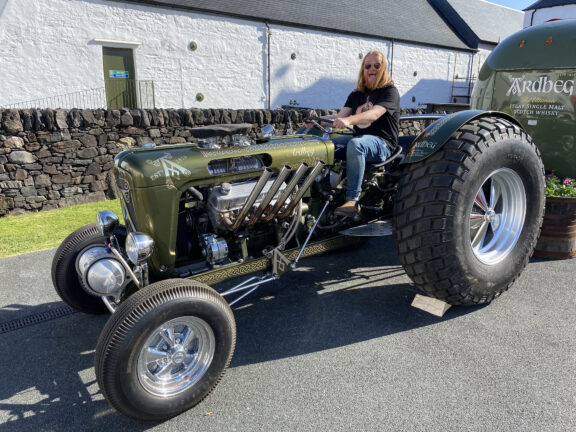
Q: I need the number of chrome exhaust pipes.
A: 4